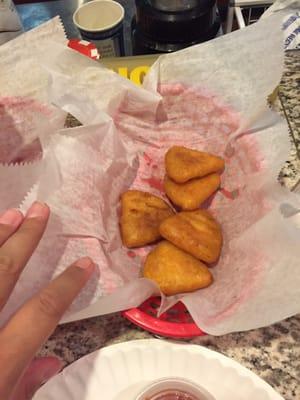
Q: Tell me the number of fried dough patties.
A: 5